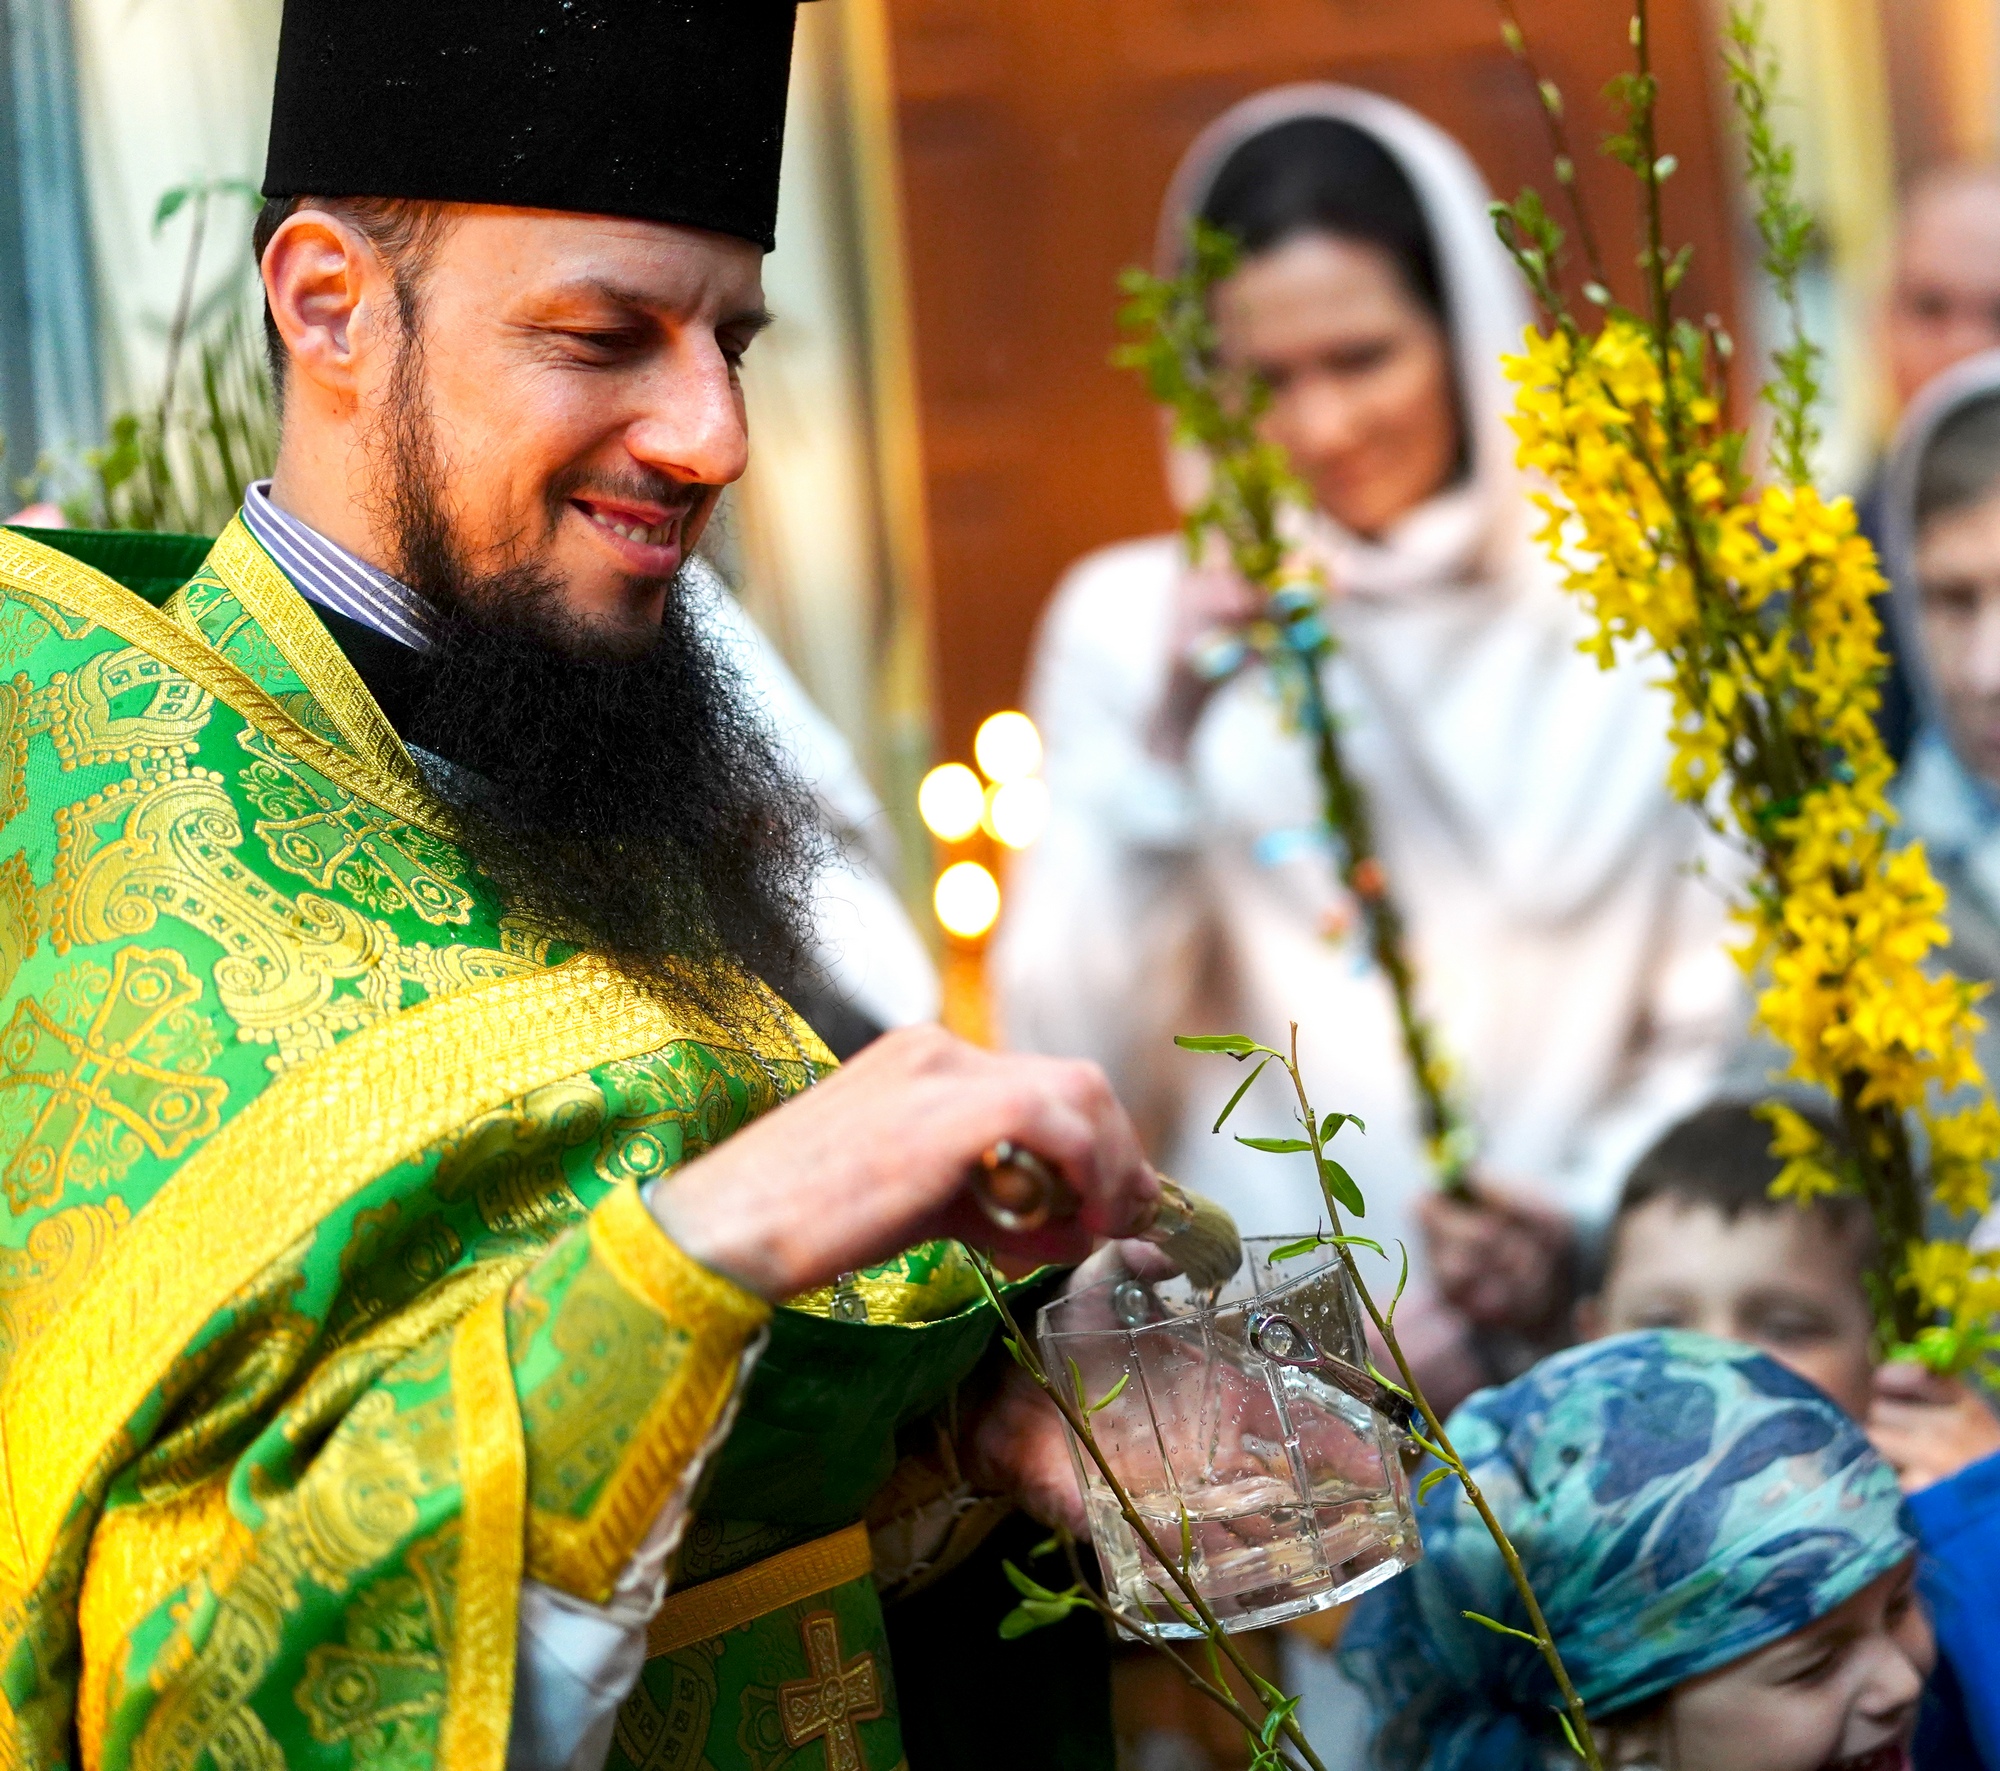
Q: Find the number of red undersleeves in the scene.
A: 0